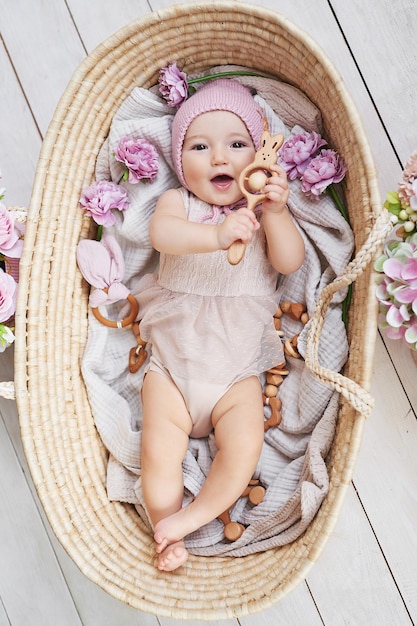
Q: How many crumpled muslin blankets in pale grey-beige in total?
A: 1